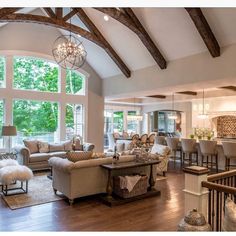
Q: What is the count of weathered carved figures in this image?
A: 0